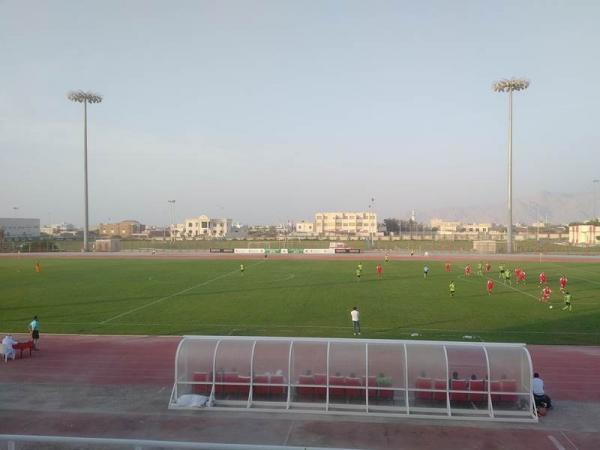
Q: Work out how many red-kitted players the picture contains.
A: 10